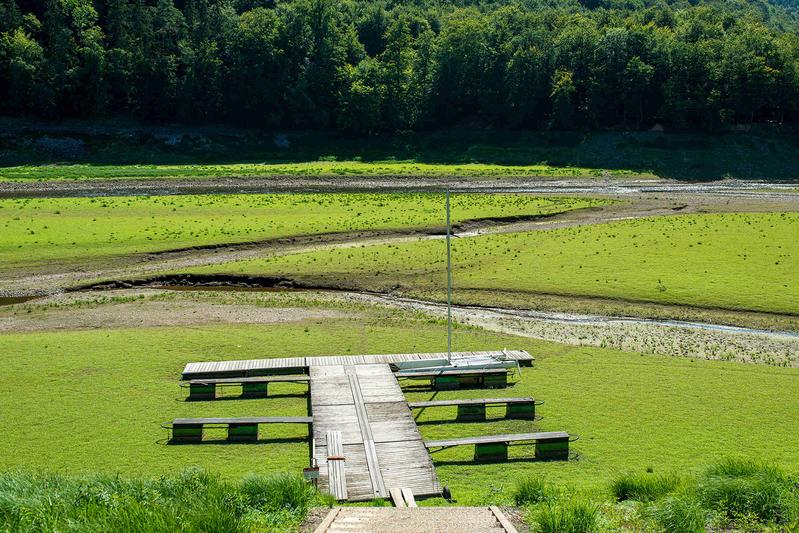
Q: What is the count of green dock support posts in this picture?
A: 10